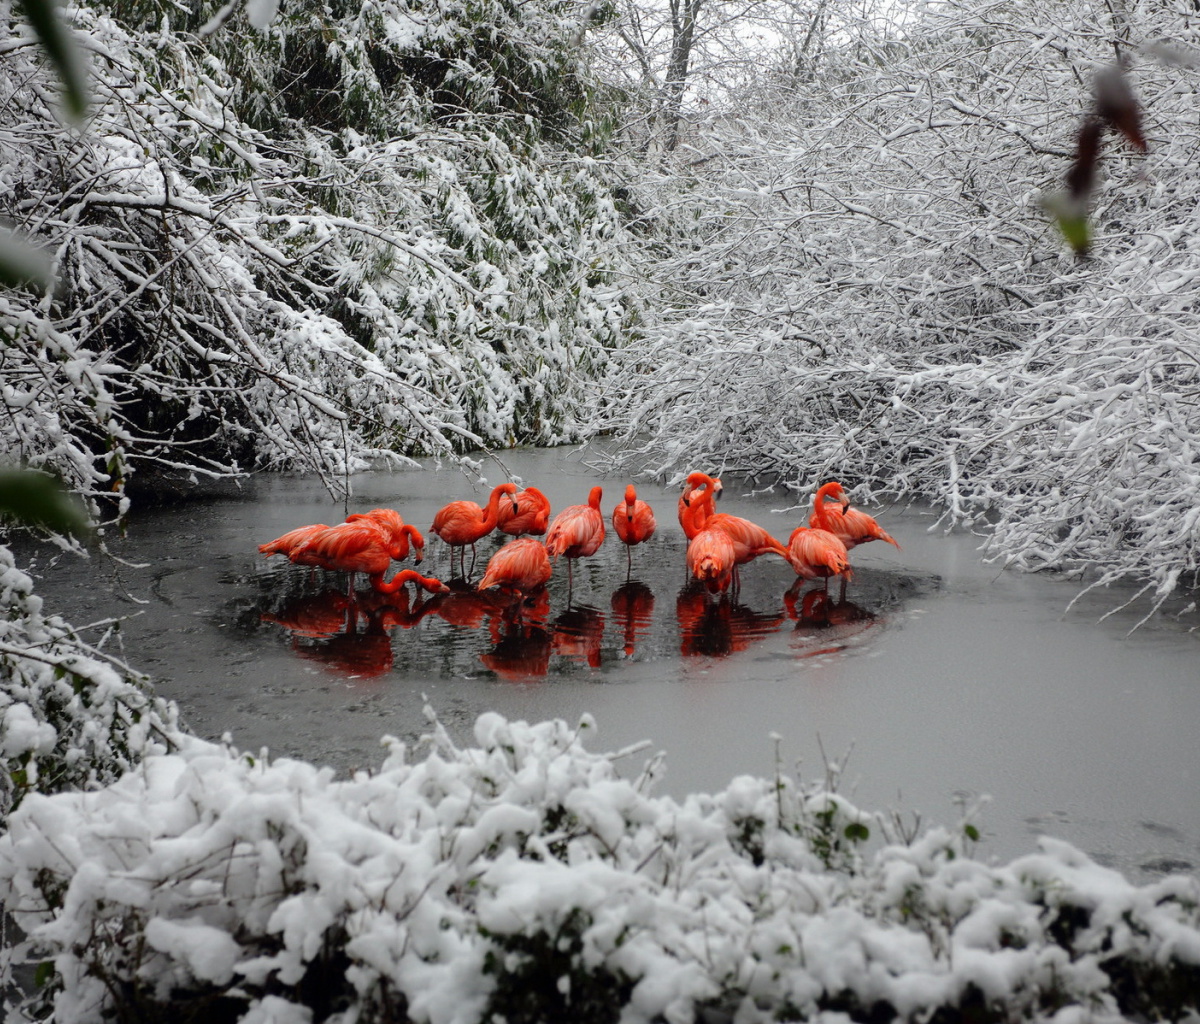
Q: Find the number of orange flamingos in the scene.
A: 13